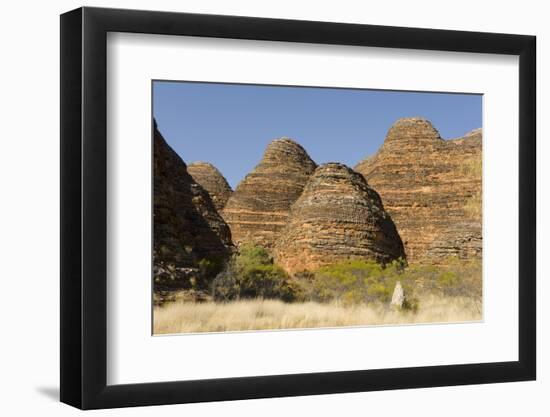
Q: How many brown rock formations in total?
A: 5